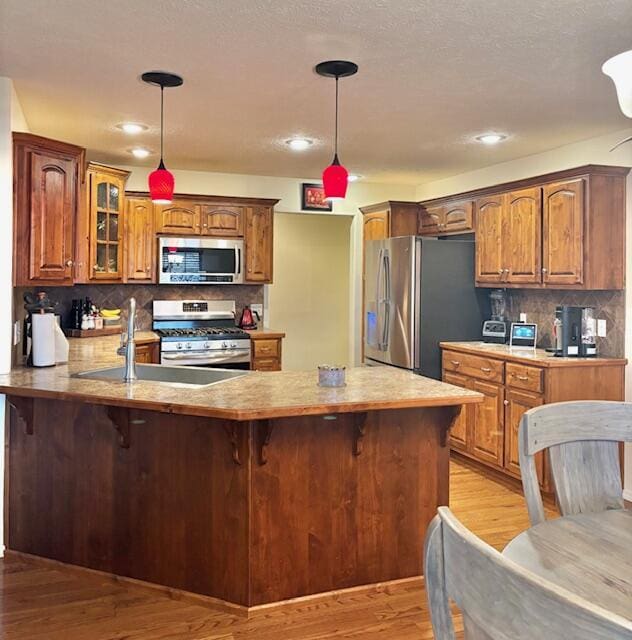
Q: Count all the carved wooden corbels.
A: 6